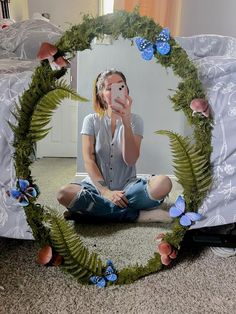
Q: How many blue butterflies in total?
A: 4